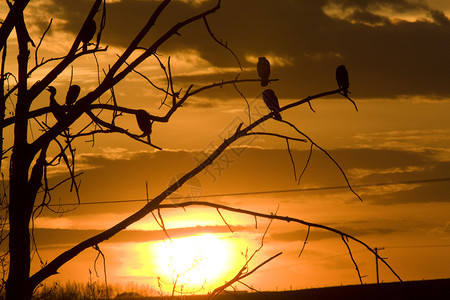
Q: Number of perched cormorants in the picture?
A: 7